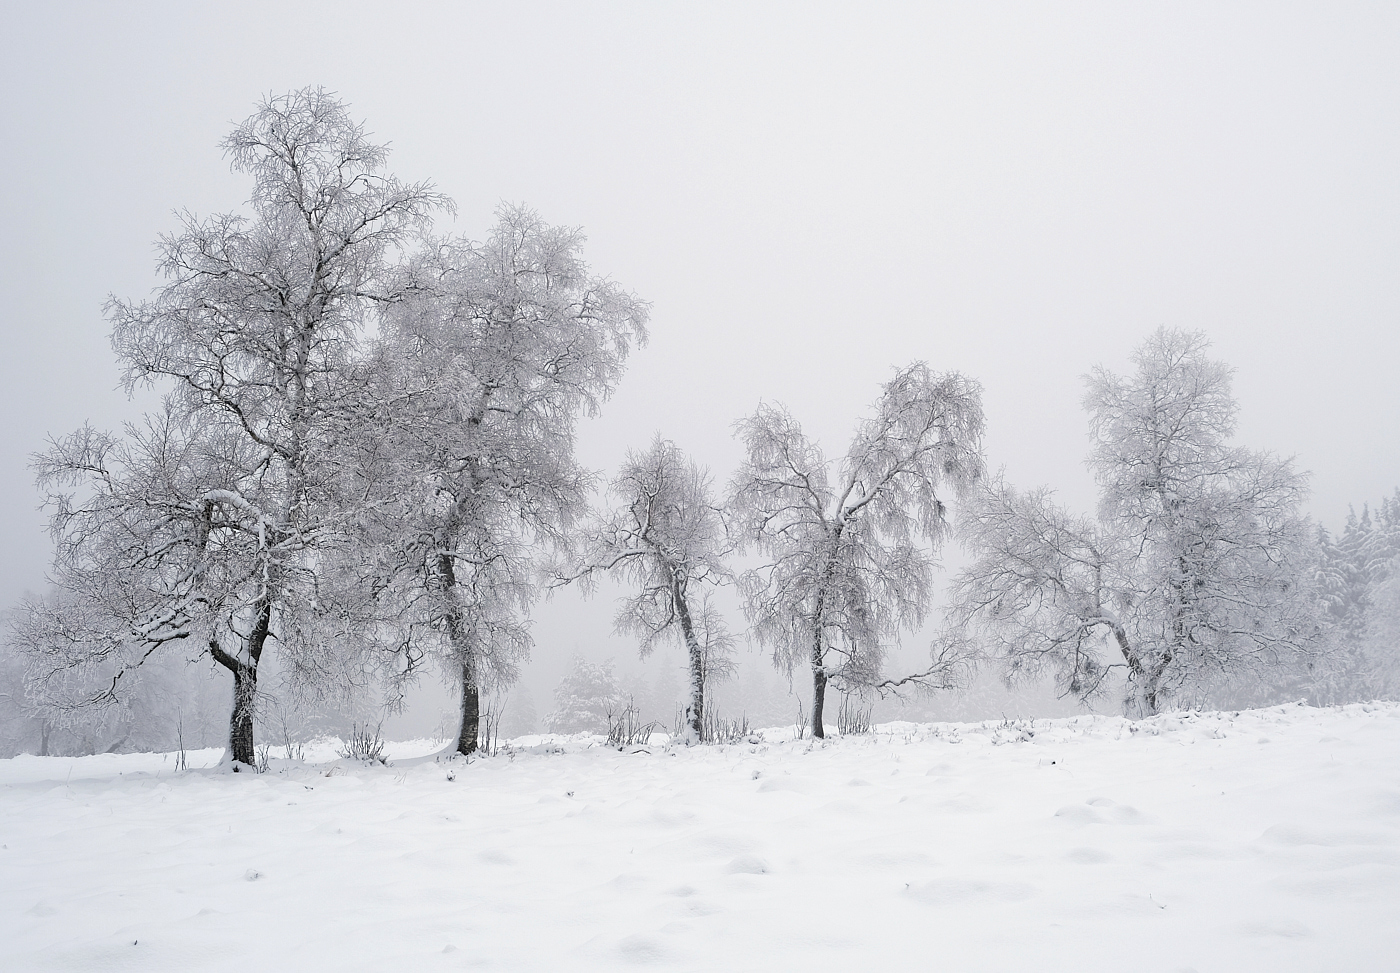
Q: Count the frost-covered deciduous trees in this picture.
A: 5